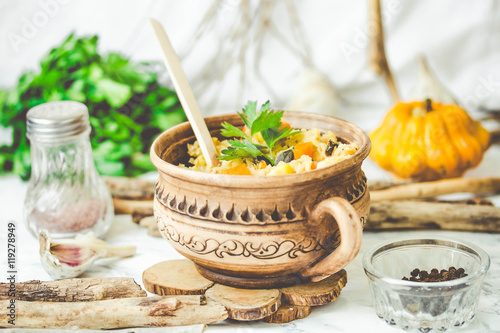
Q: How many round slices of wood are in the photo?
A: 4